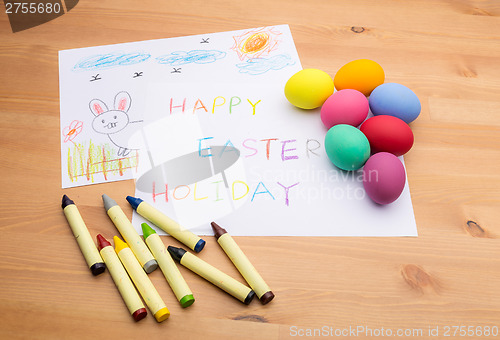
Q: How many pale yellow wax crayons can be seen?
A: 8